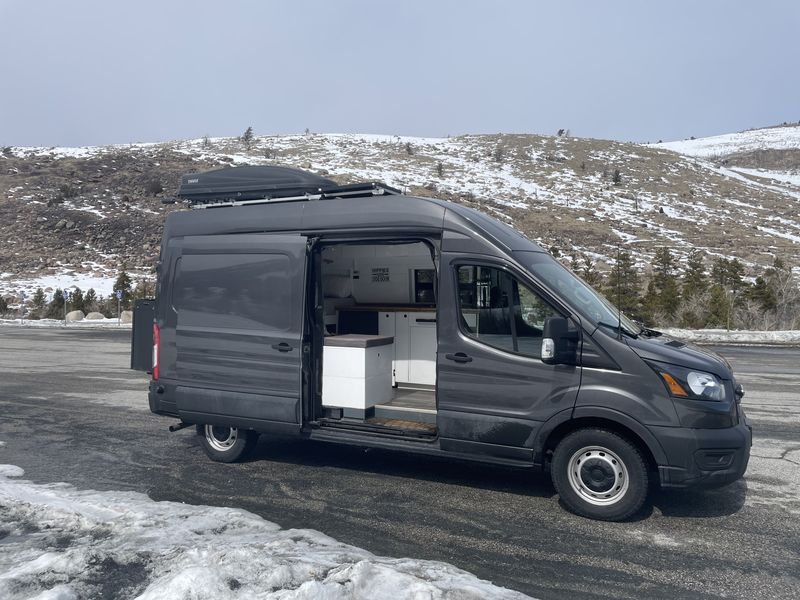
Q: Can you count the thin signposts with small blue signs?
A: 3